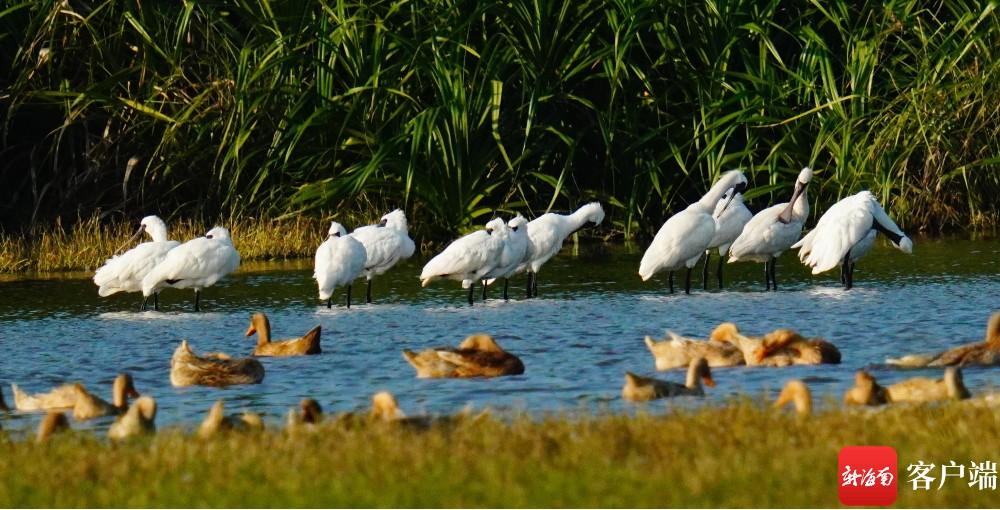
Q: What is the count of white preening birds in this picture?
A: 11